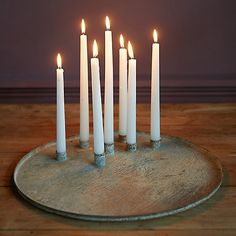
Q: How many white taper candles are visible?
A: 7